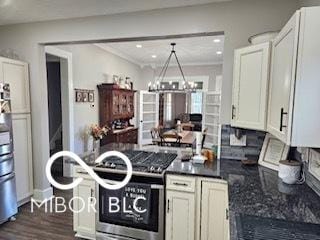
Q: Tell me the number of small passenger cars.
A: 0